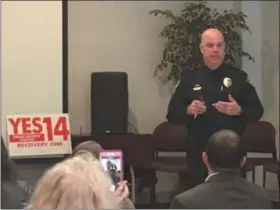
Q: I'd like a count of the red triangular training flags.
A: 0